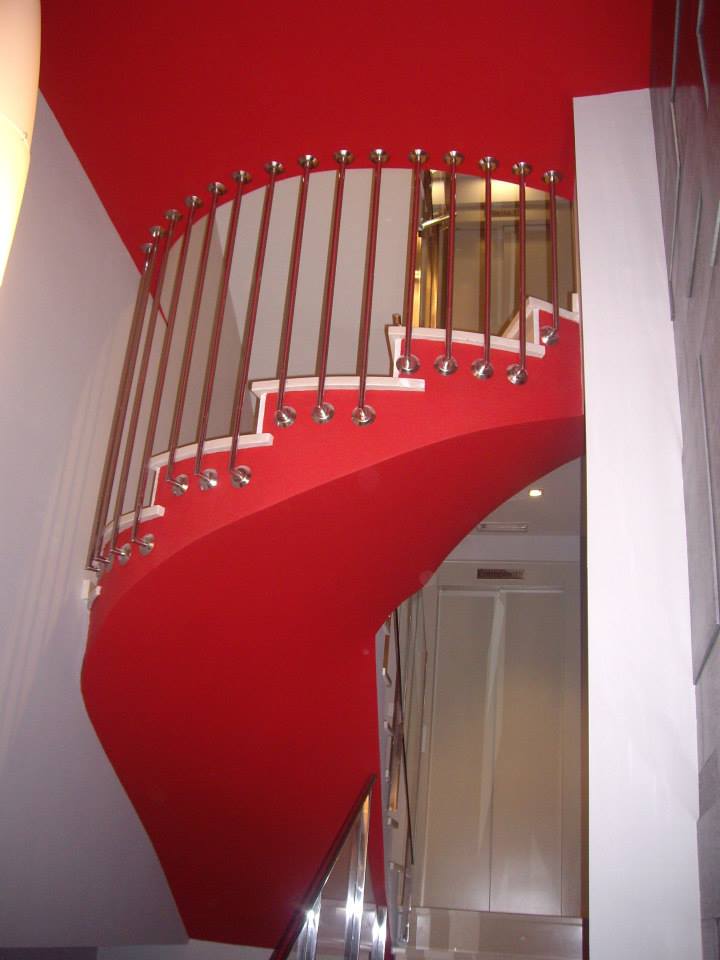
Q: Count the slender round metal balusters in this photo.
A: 15